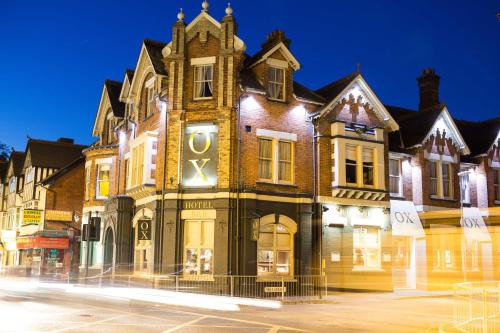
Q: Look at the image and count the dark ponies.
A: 0